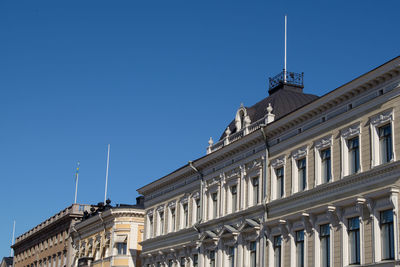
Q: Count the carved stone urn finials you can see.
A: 4